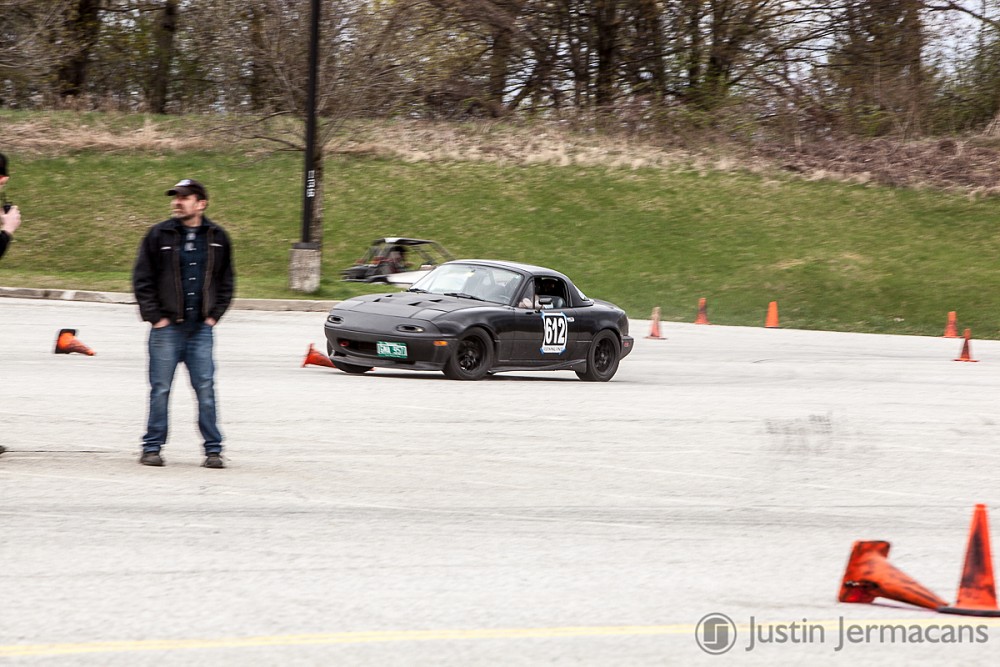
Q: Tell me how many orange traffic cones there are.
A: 9